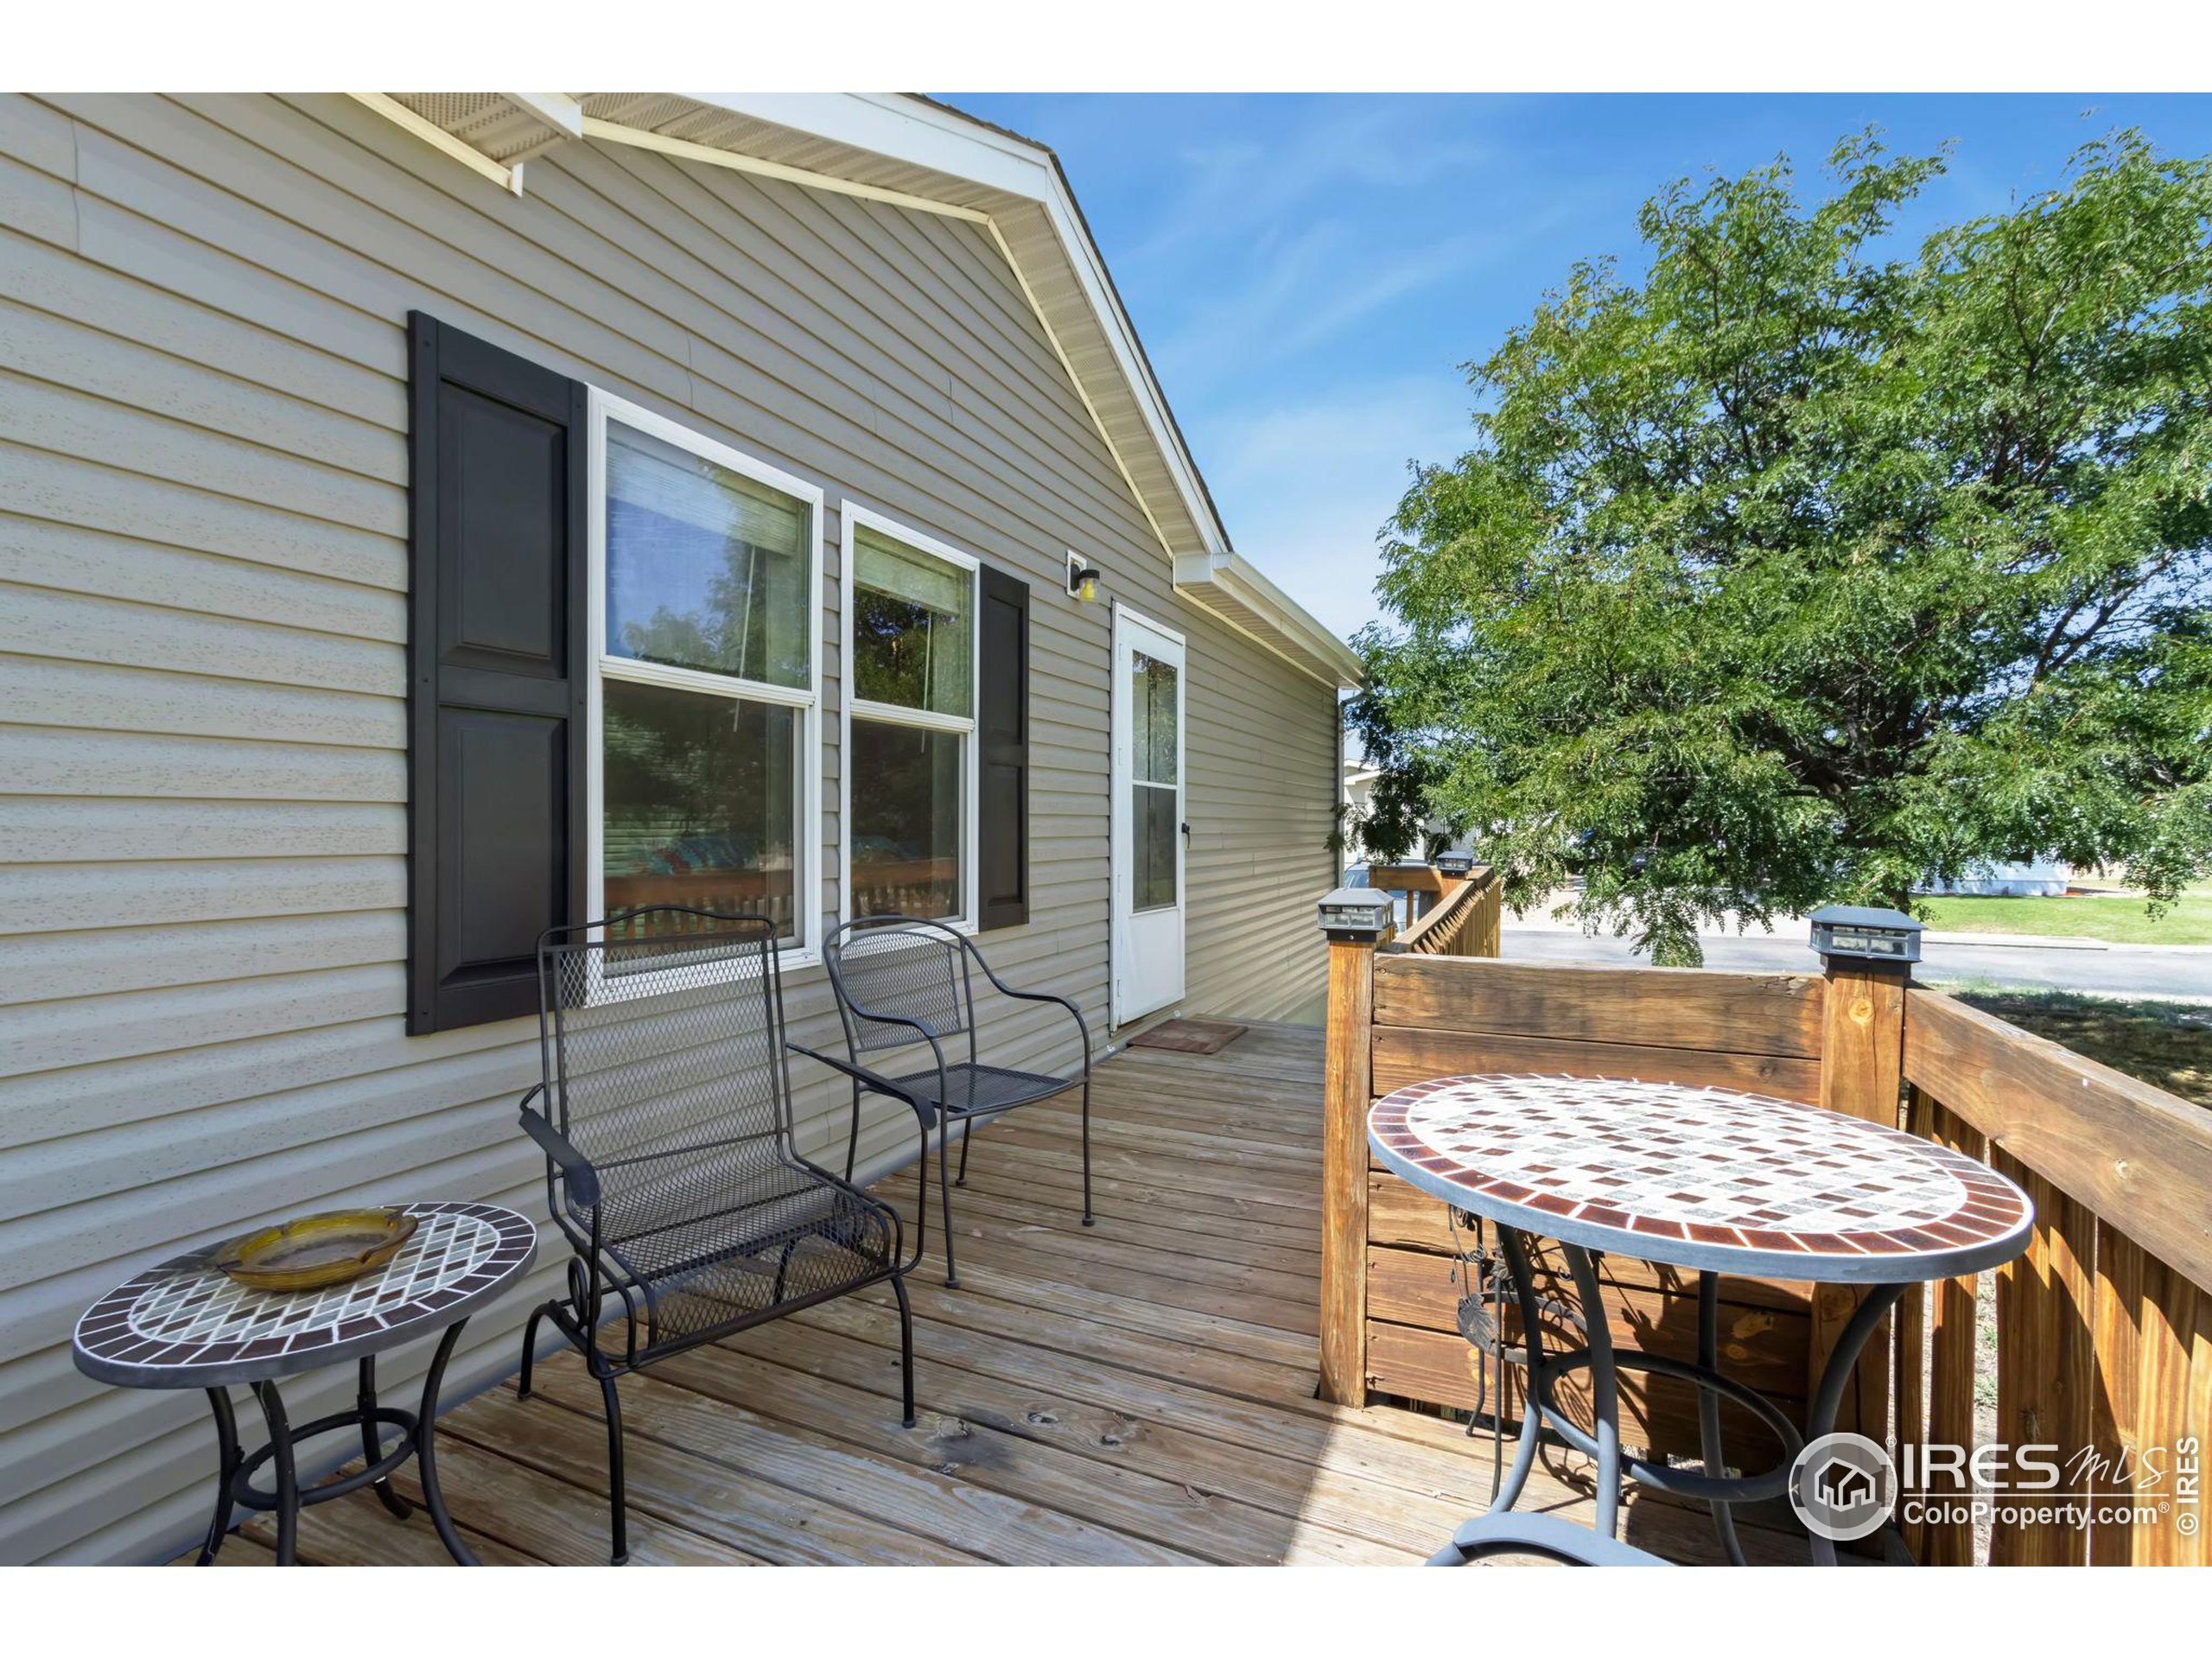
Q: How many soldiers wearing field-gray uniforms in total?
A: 0